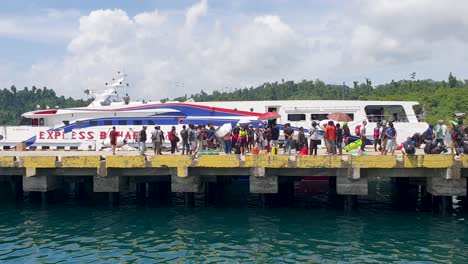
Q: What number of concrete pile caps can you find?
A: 6